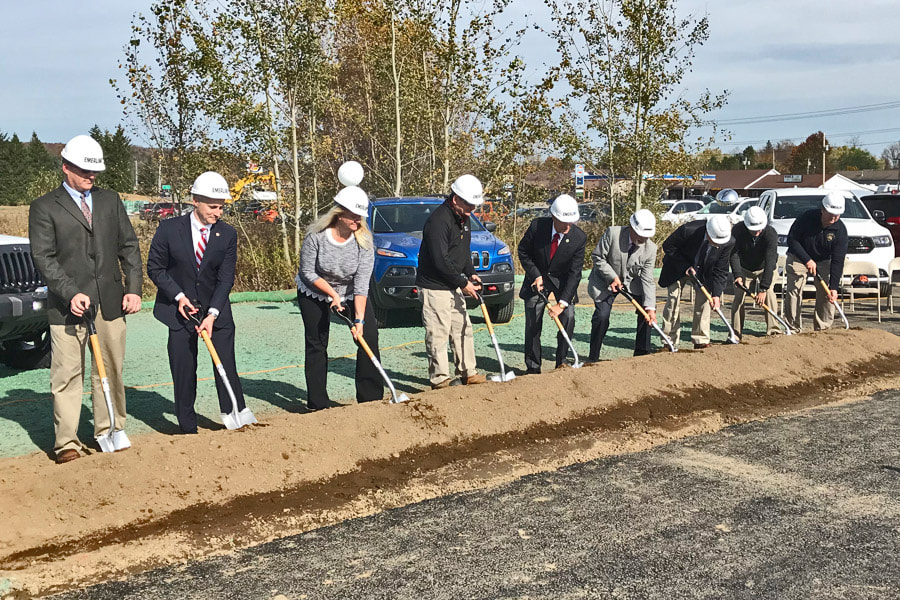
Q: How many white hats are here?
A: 9